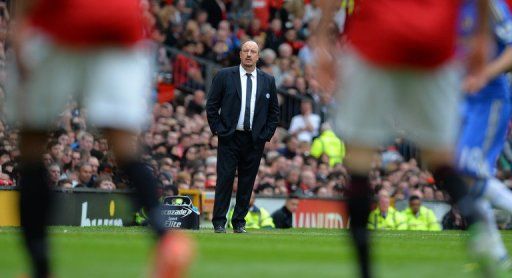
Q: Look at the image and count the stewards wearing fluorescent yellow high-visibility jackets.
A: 4